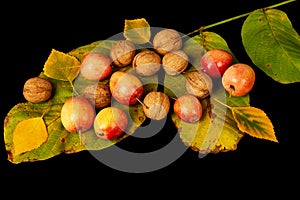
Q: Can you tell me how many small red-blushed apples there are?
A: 7